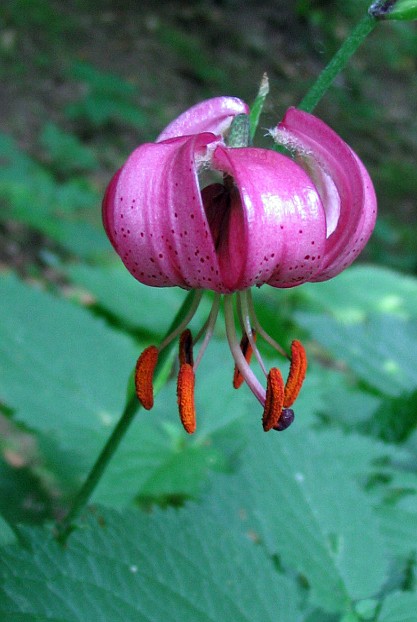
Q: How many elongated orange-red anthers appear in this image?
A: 6